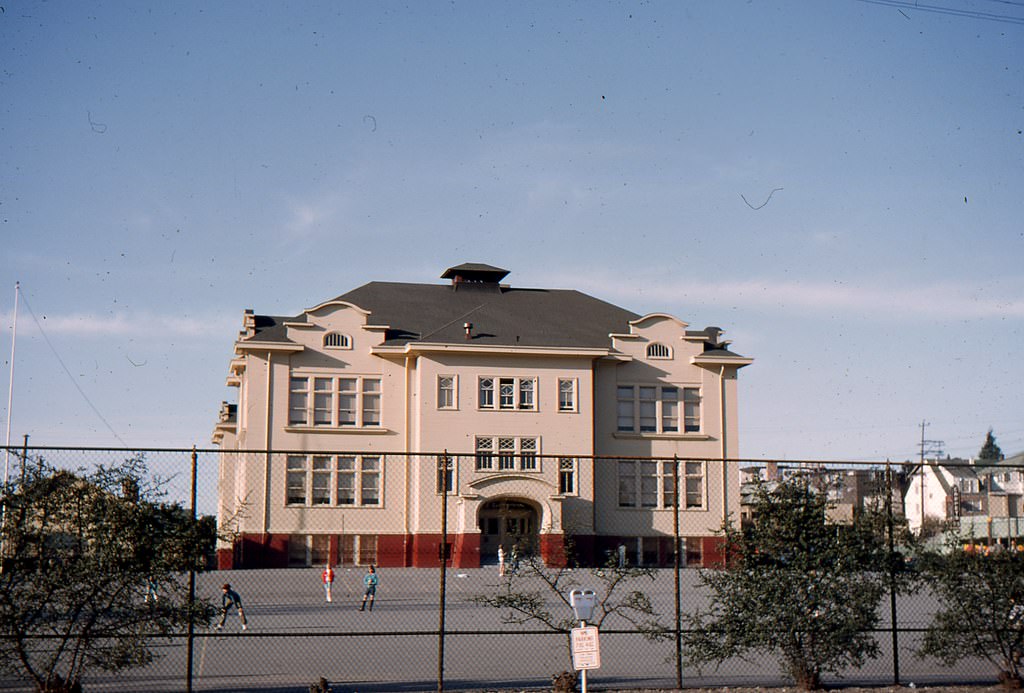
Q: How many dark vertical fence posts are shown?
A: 4